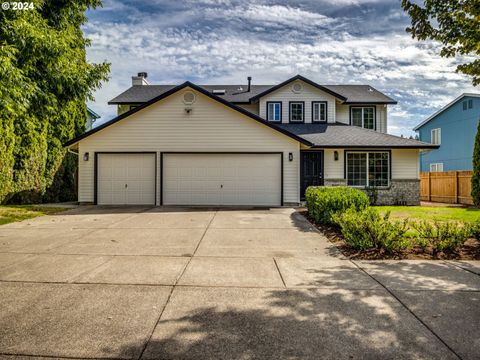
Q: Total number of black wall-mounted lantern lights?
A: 3